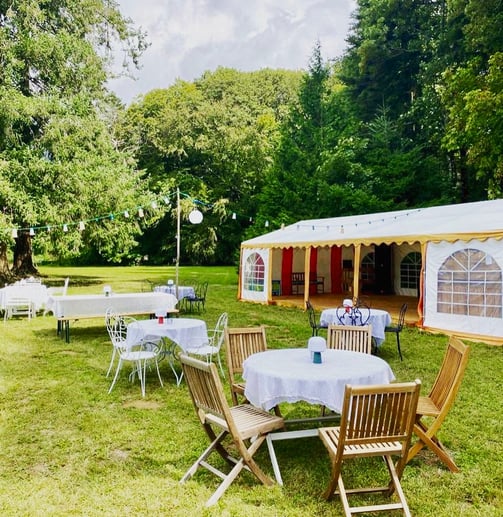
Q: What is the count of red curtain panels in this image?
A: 3